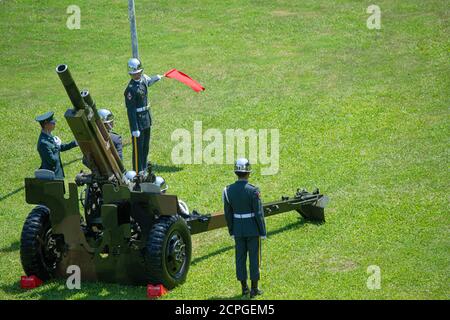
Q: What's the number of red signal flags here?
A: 1